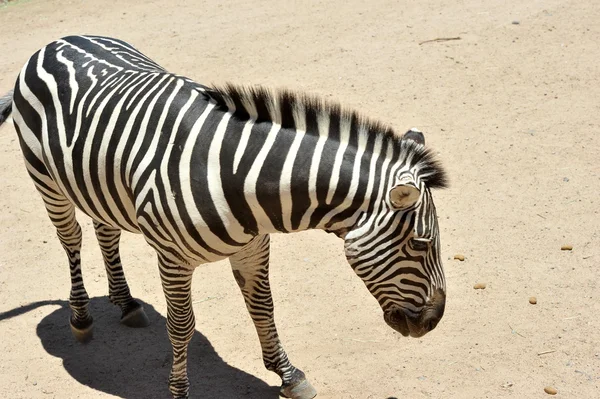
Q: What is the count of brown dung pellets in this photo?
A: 5